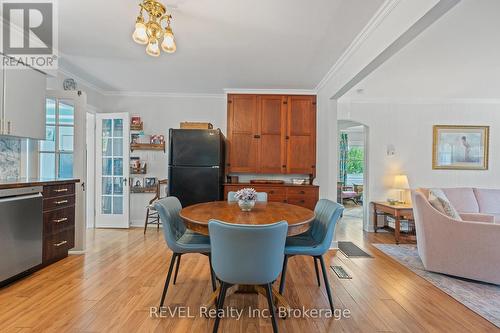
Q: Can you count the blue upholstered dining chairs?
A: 4